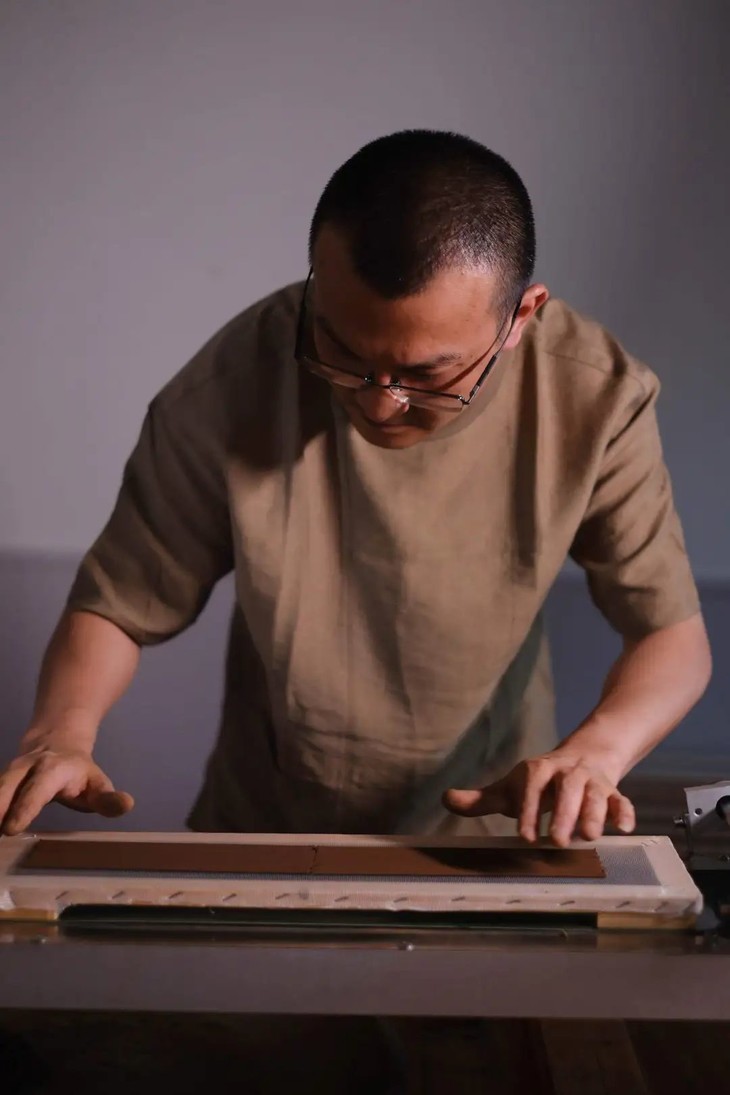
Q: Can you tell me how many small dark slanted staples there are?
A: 12